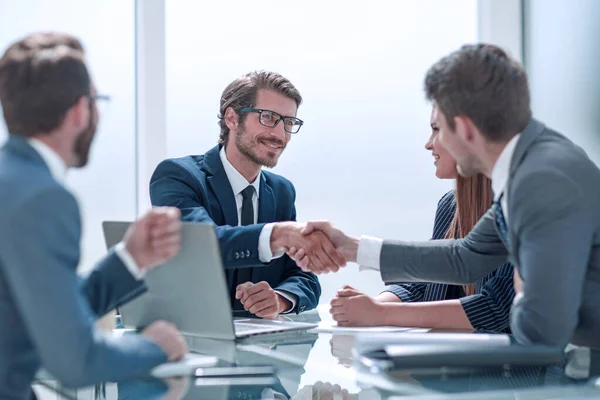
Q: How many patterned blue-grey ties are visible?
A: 1